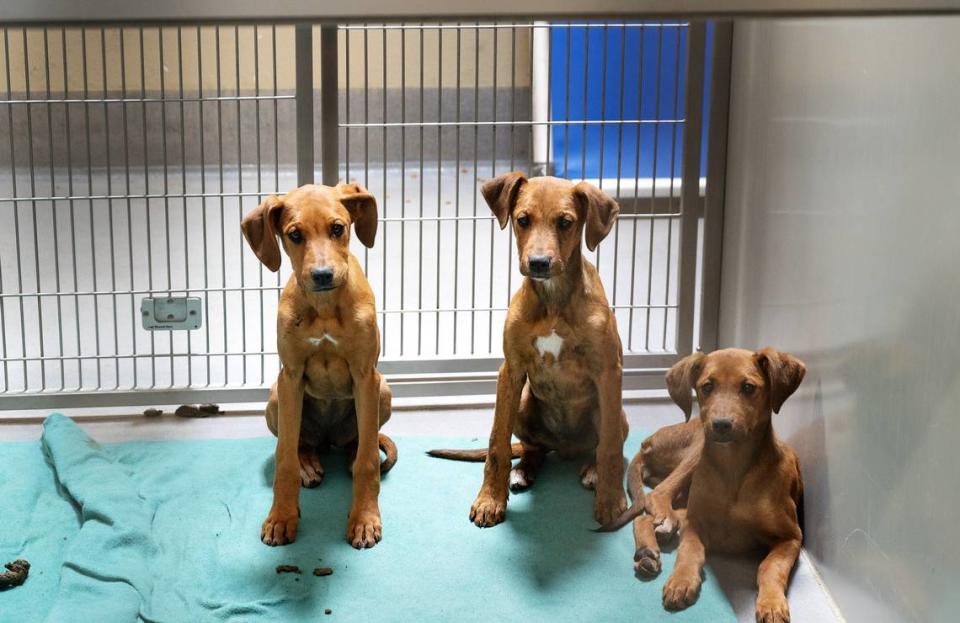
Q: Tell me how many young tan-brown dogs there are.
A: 3